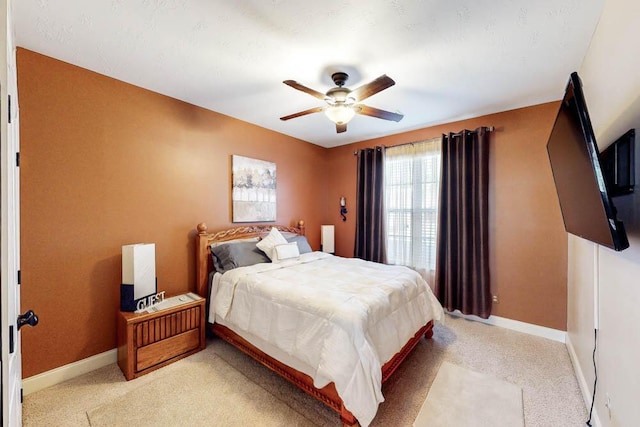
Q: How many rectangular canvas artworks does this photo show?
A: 1